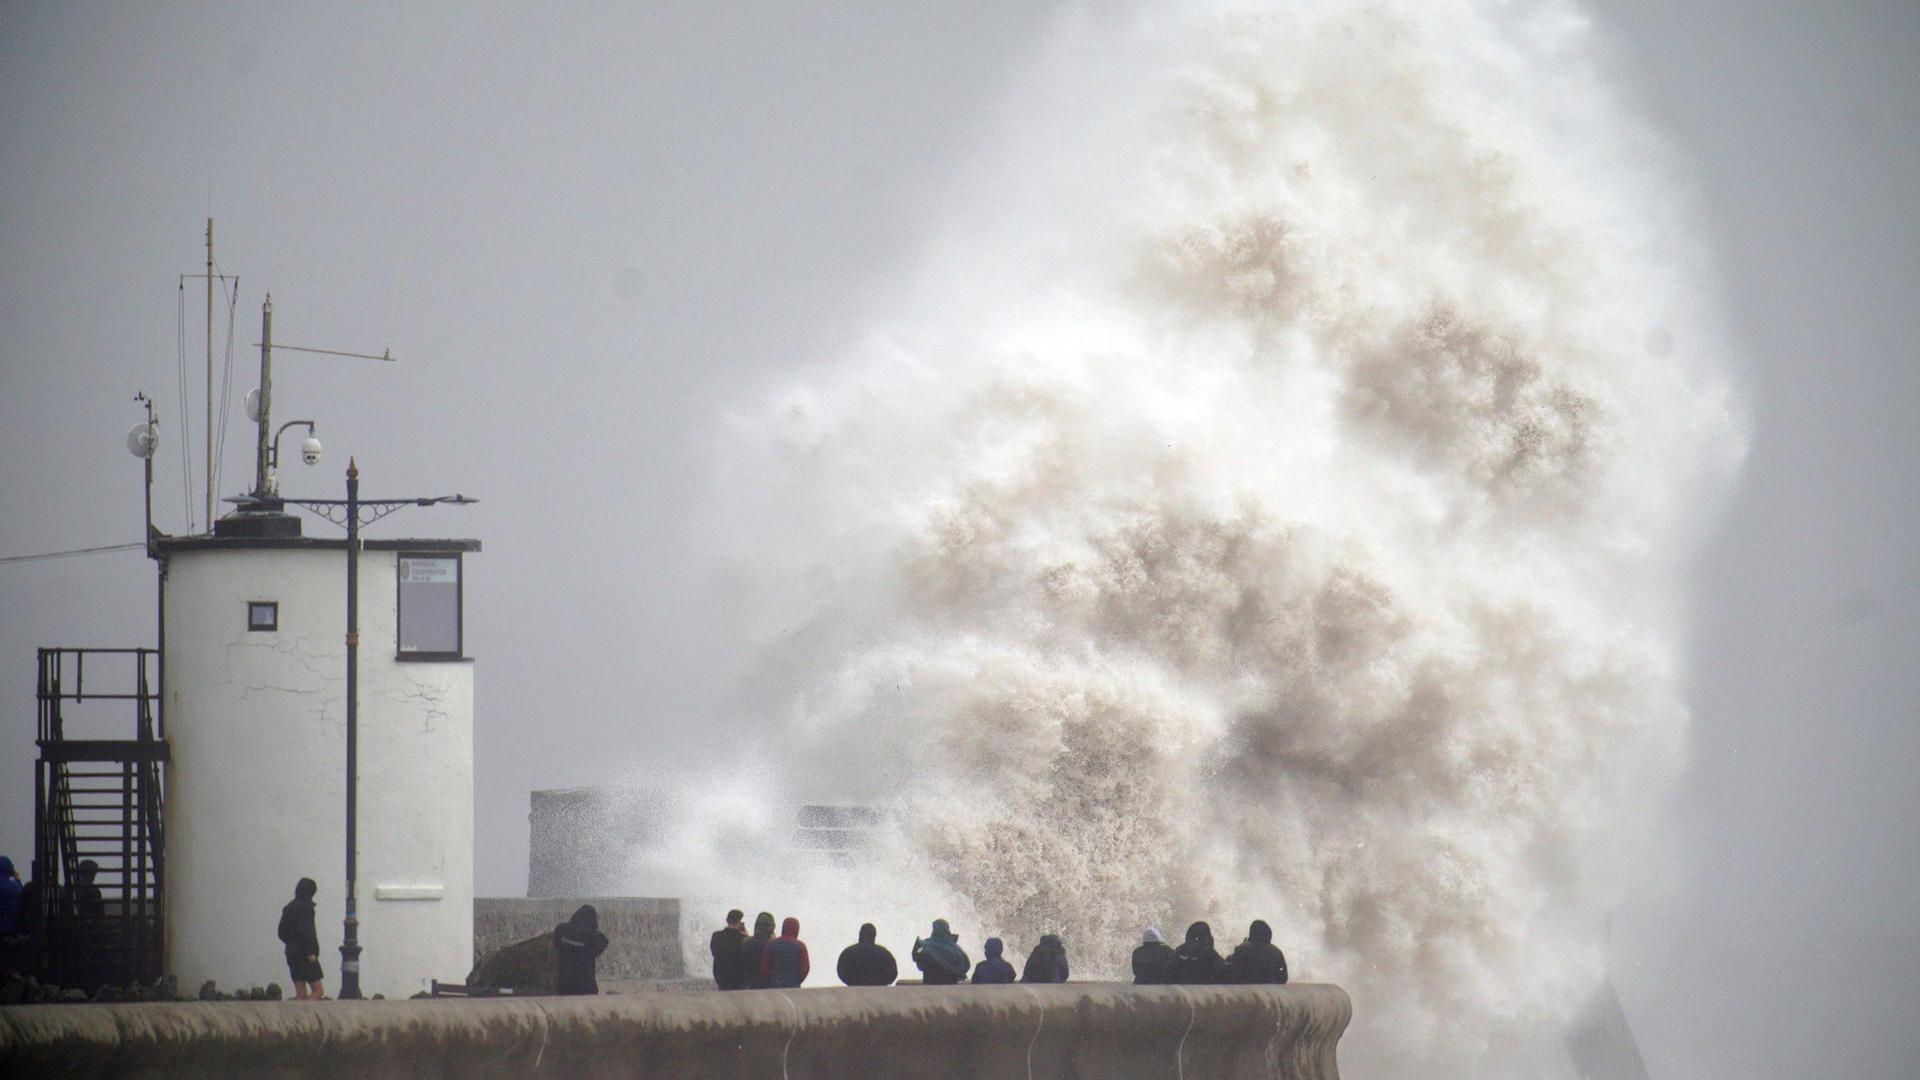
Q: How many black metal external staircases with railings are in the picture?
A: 1